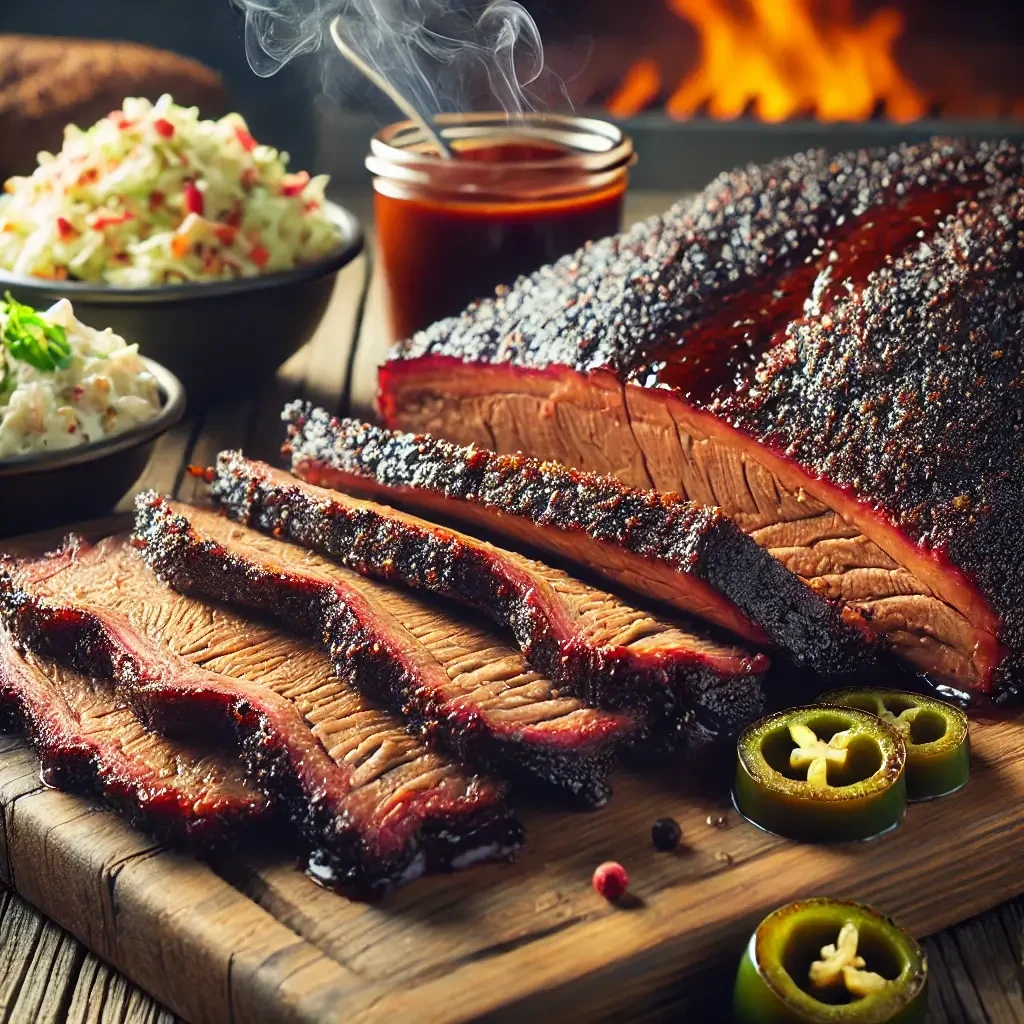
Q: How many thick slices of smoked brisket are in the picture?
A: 5